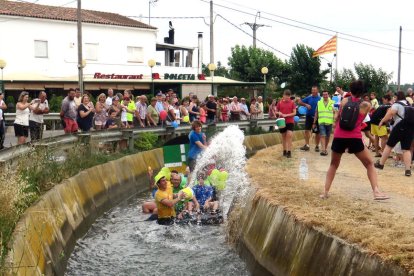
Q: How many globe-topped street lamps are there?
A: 5